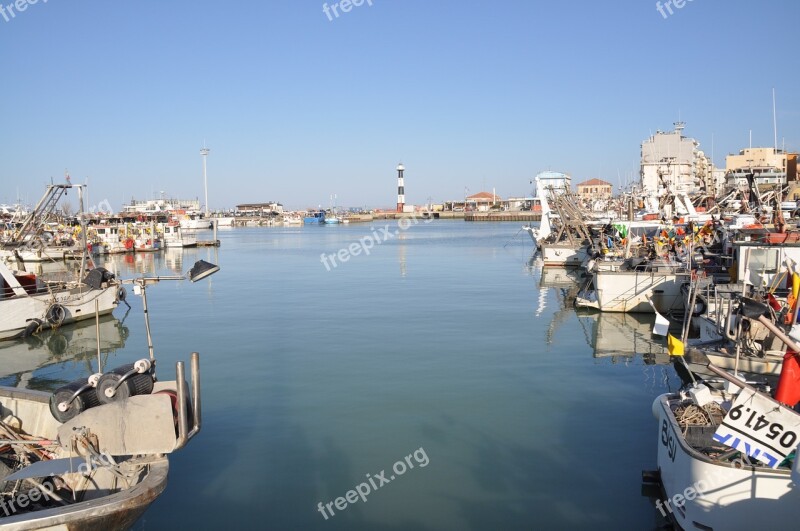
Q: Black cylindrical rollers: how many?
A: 2